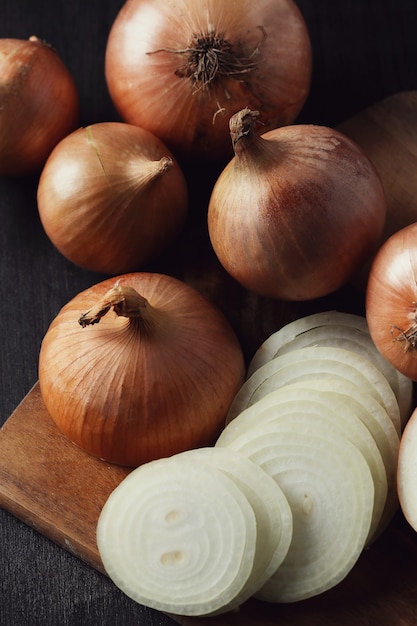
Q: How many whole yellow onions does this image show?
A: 6